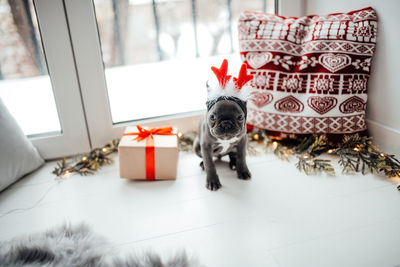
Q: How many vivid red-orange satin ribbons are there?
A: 1